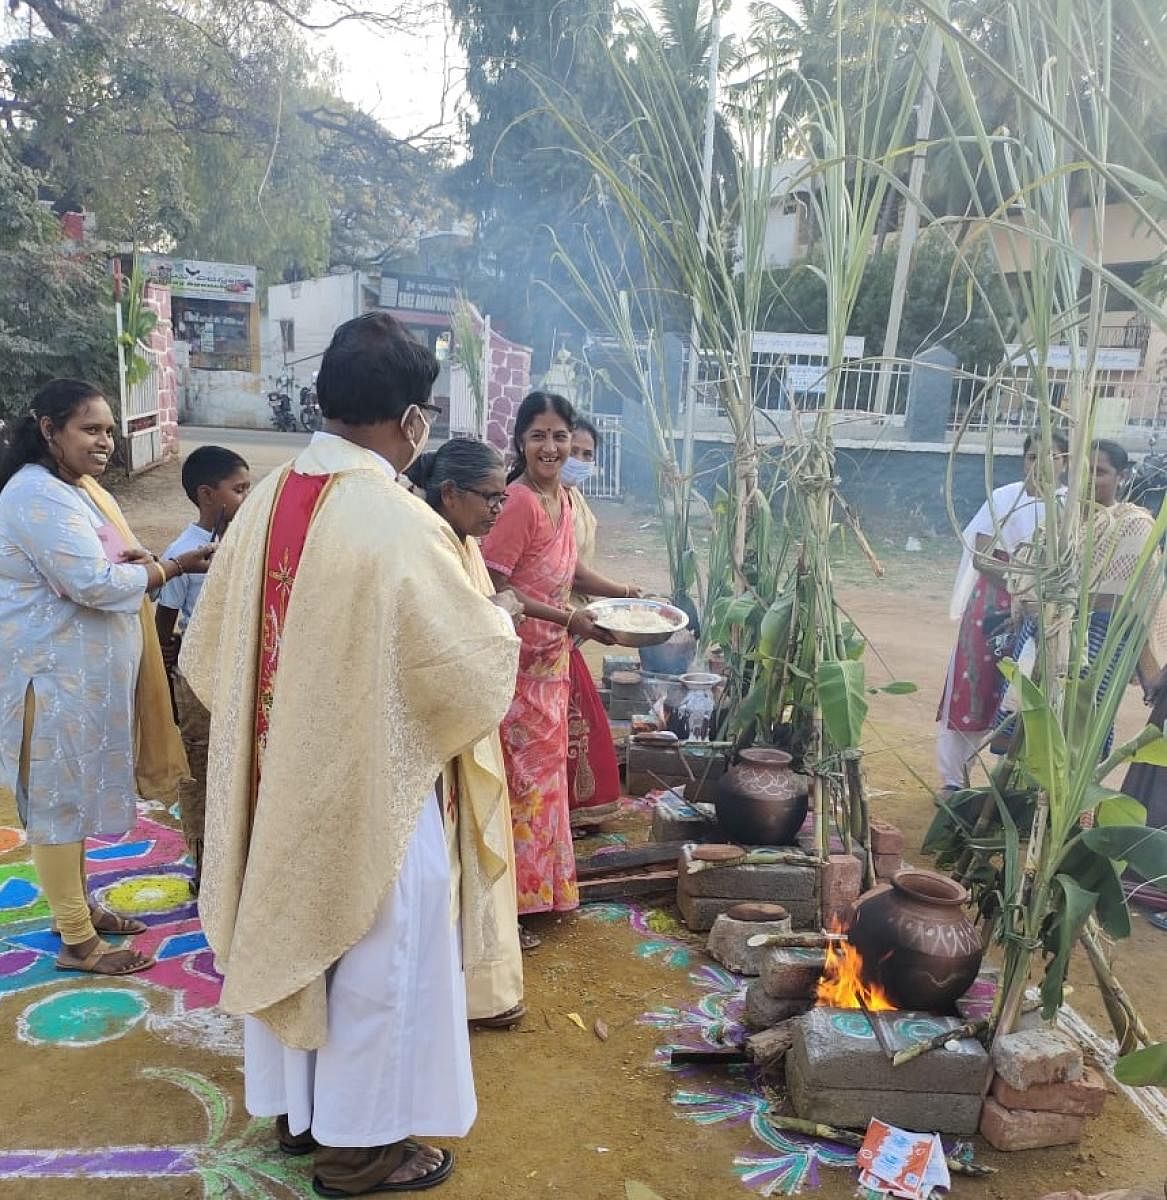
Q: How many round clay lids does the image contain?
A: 4